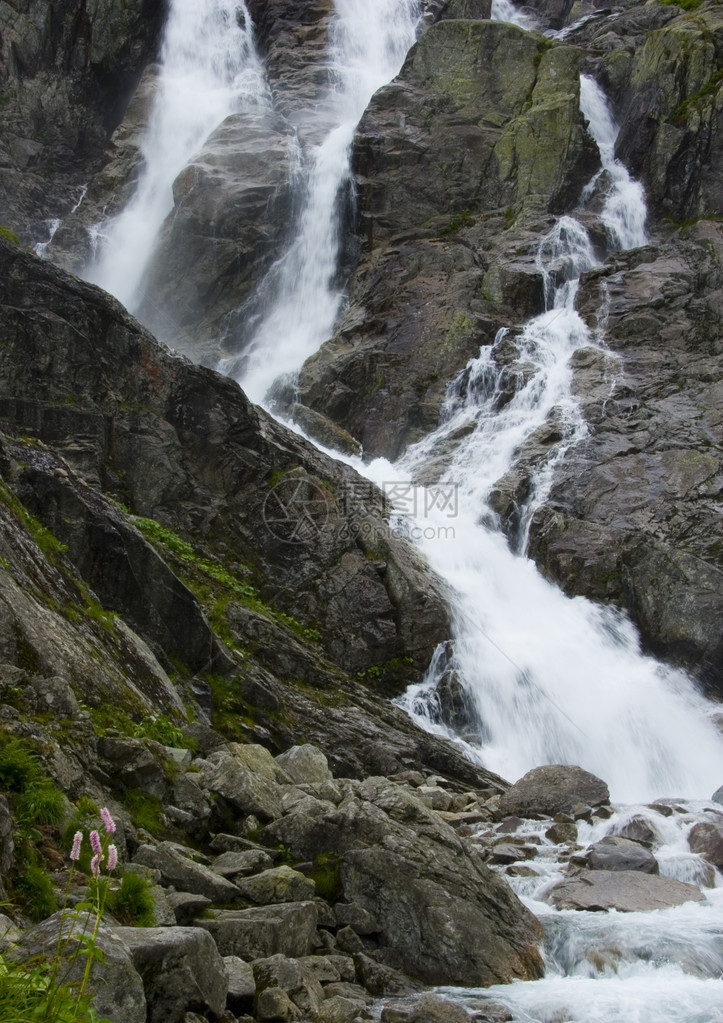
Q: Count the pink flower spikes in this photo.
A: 5